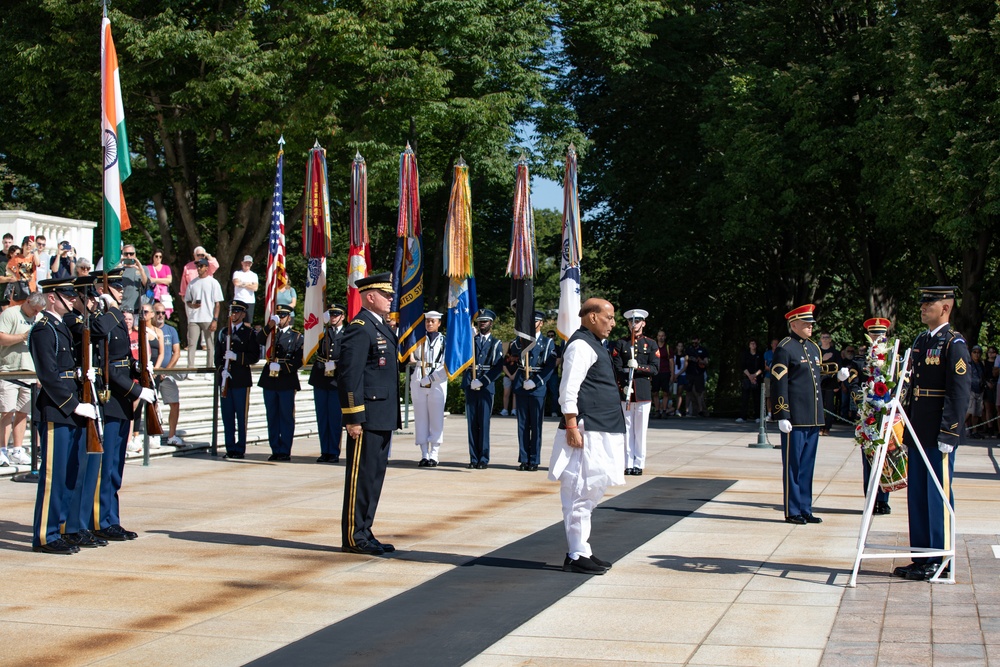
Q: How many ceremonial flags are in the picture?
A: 8